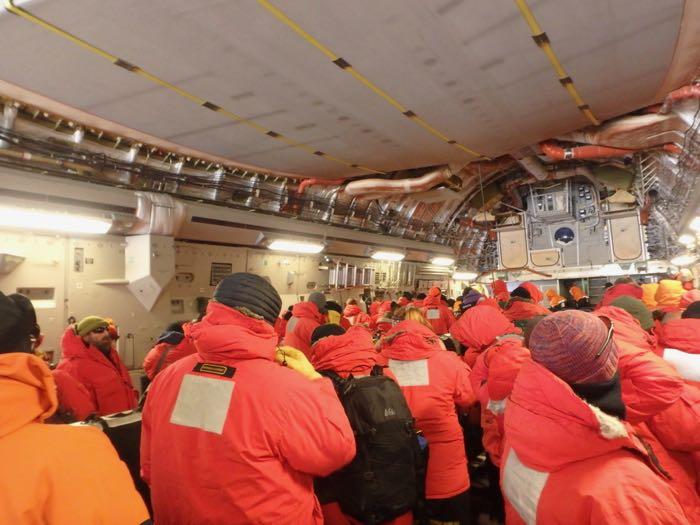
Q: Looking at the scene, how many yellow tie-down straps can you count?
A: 3